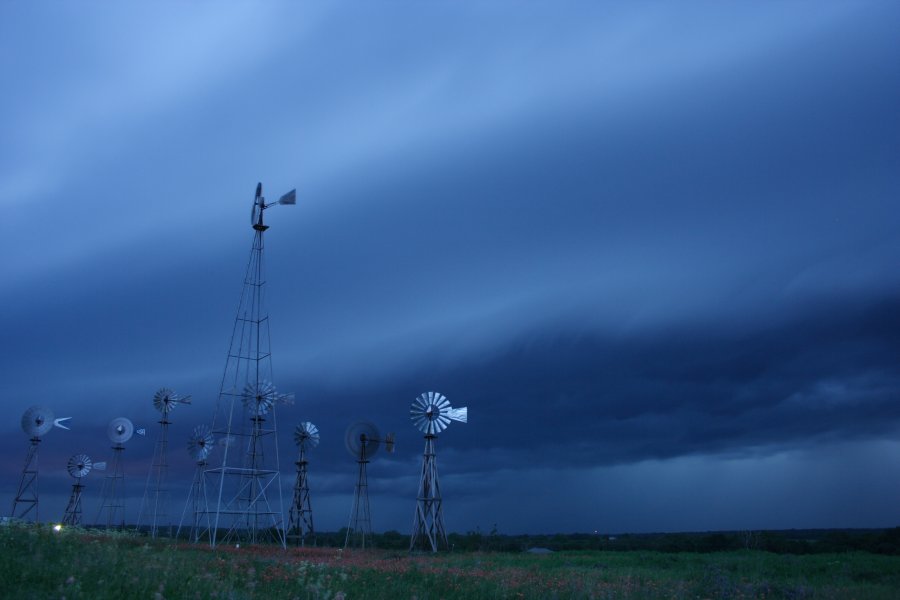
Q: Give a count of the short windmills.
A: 9